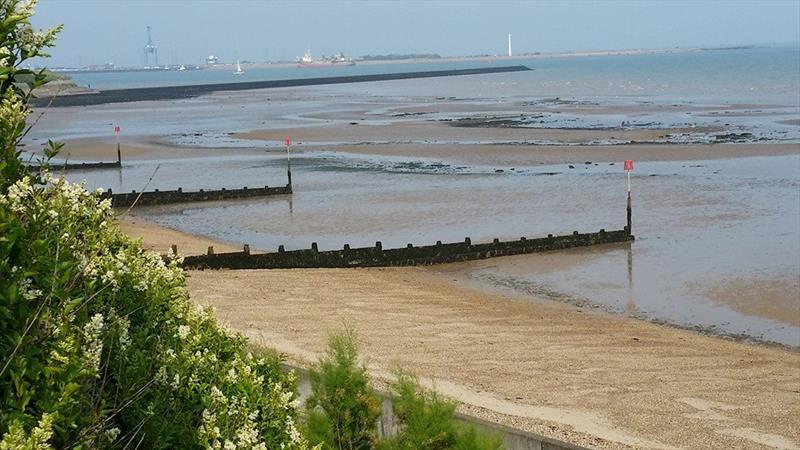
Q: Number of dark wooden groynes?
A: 3